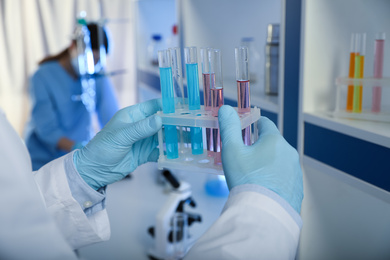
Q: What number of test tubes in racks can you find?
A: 9